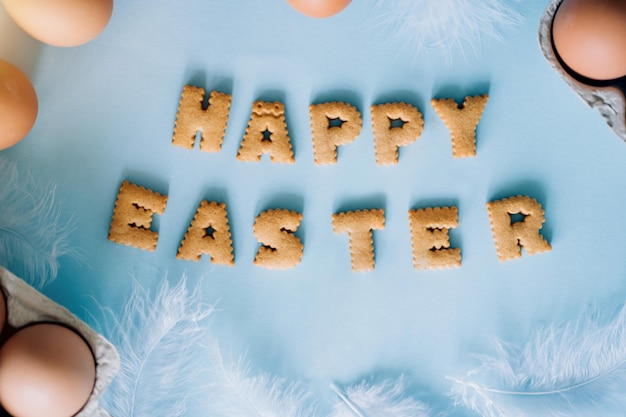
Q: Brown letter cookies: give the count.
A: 11